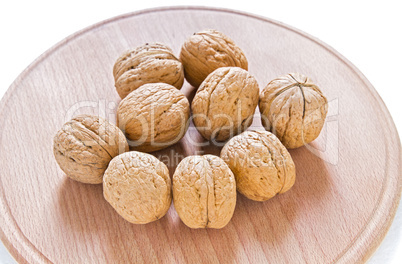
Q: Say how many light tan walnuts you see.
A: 9